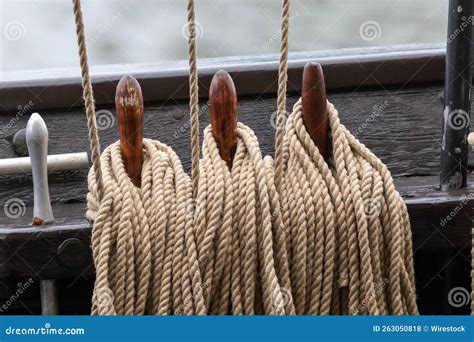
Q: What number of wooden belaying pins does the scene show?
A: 3